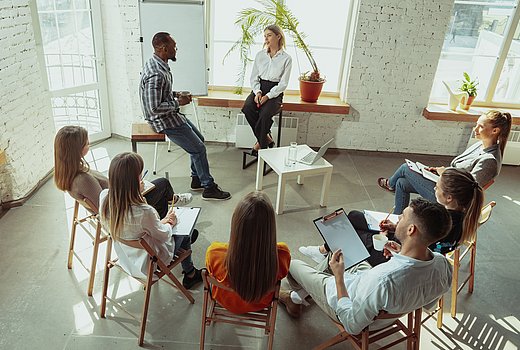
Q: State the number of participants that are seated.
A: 6